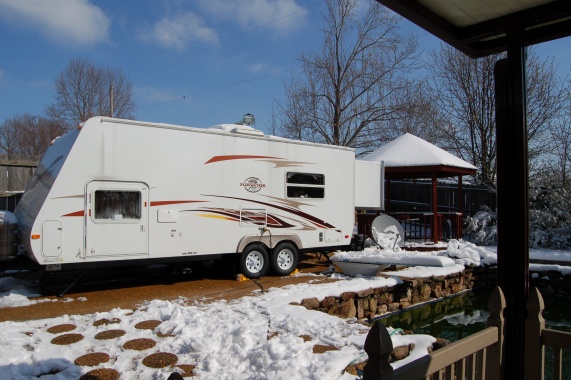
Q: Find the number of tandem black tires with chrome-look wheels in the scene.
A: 2